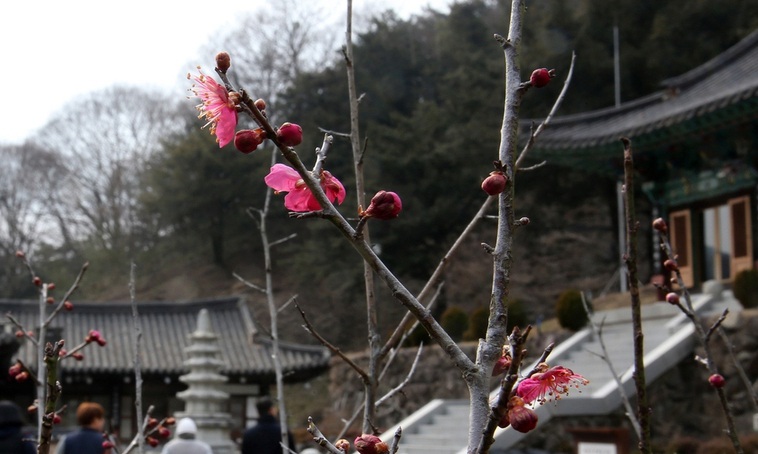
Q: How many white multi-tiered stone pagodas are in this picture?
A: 1